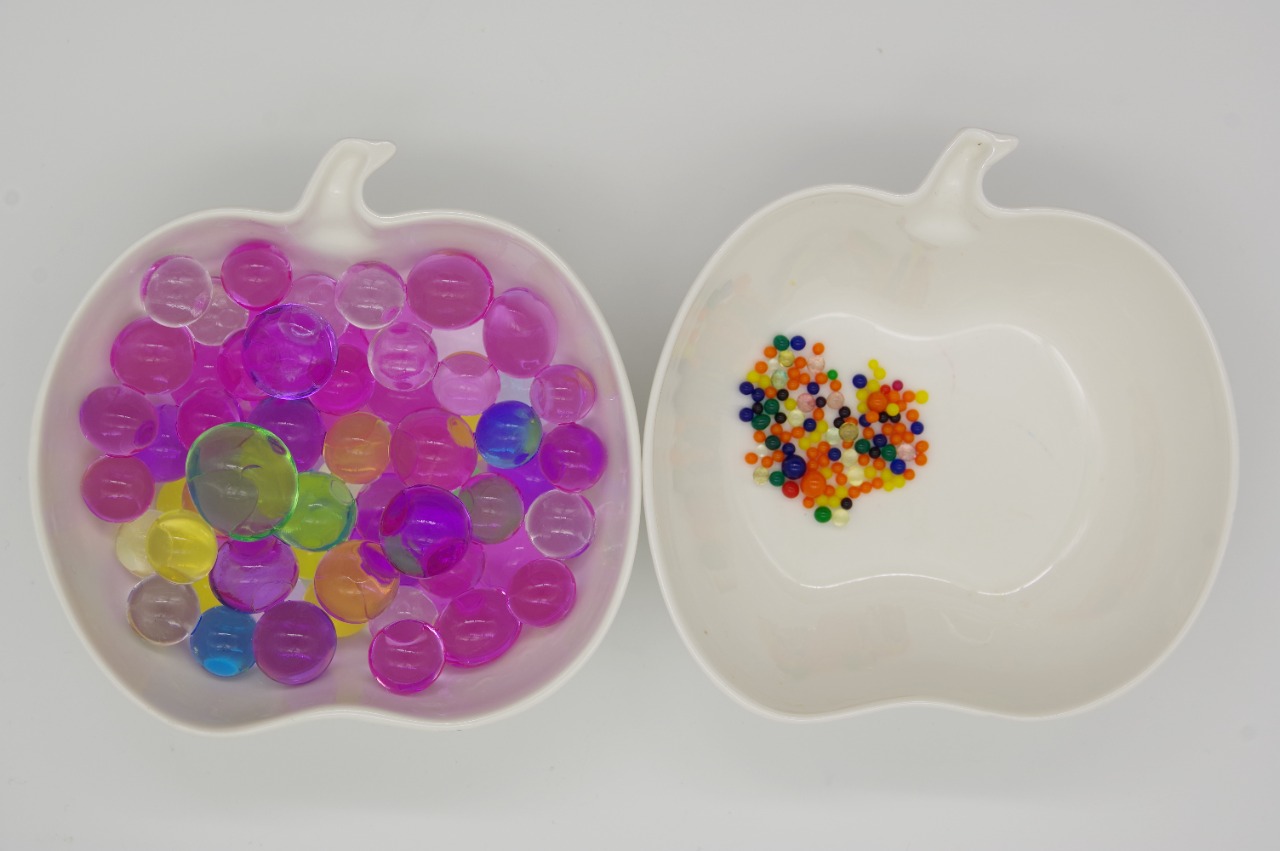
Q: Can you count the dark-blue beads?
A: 14